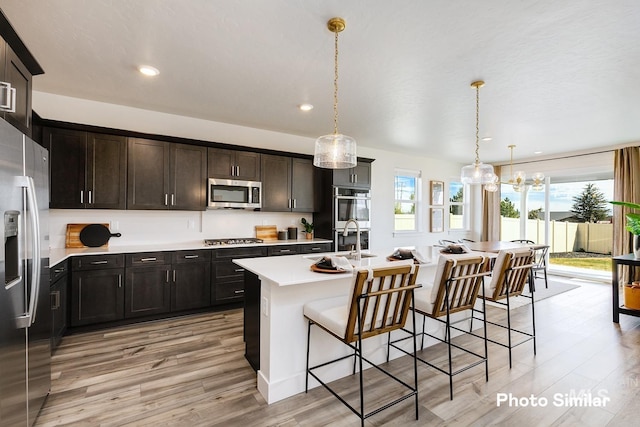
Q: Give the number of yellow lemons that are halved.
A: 0